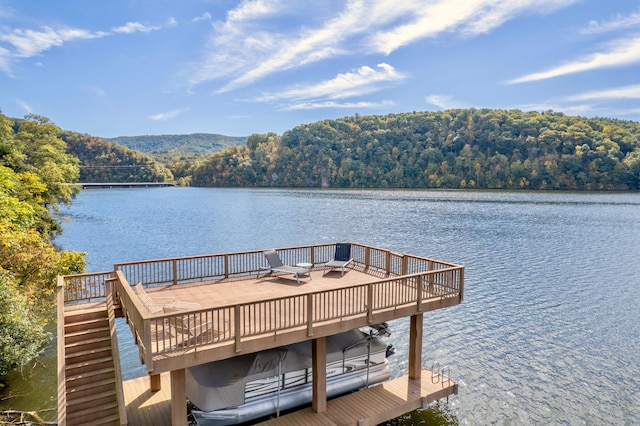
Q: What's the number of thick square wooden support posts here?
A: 4